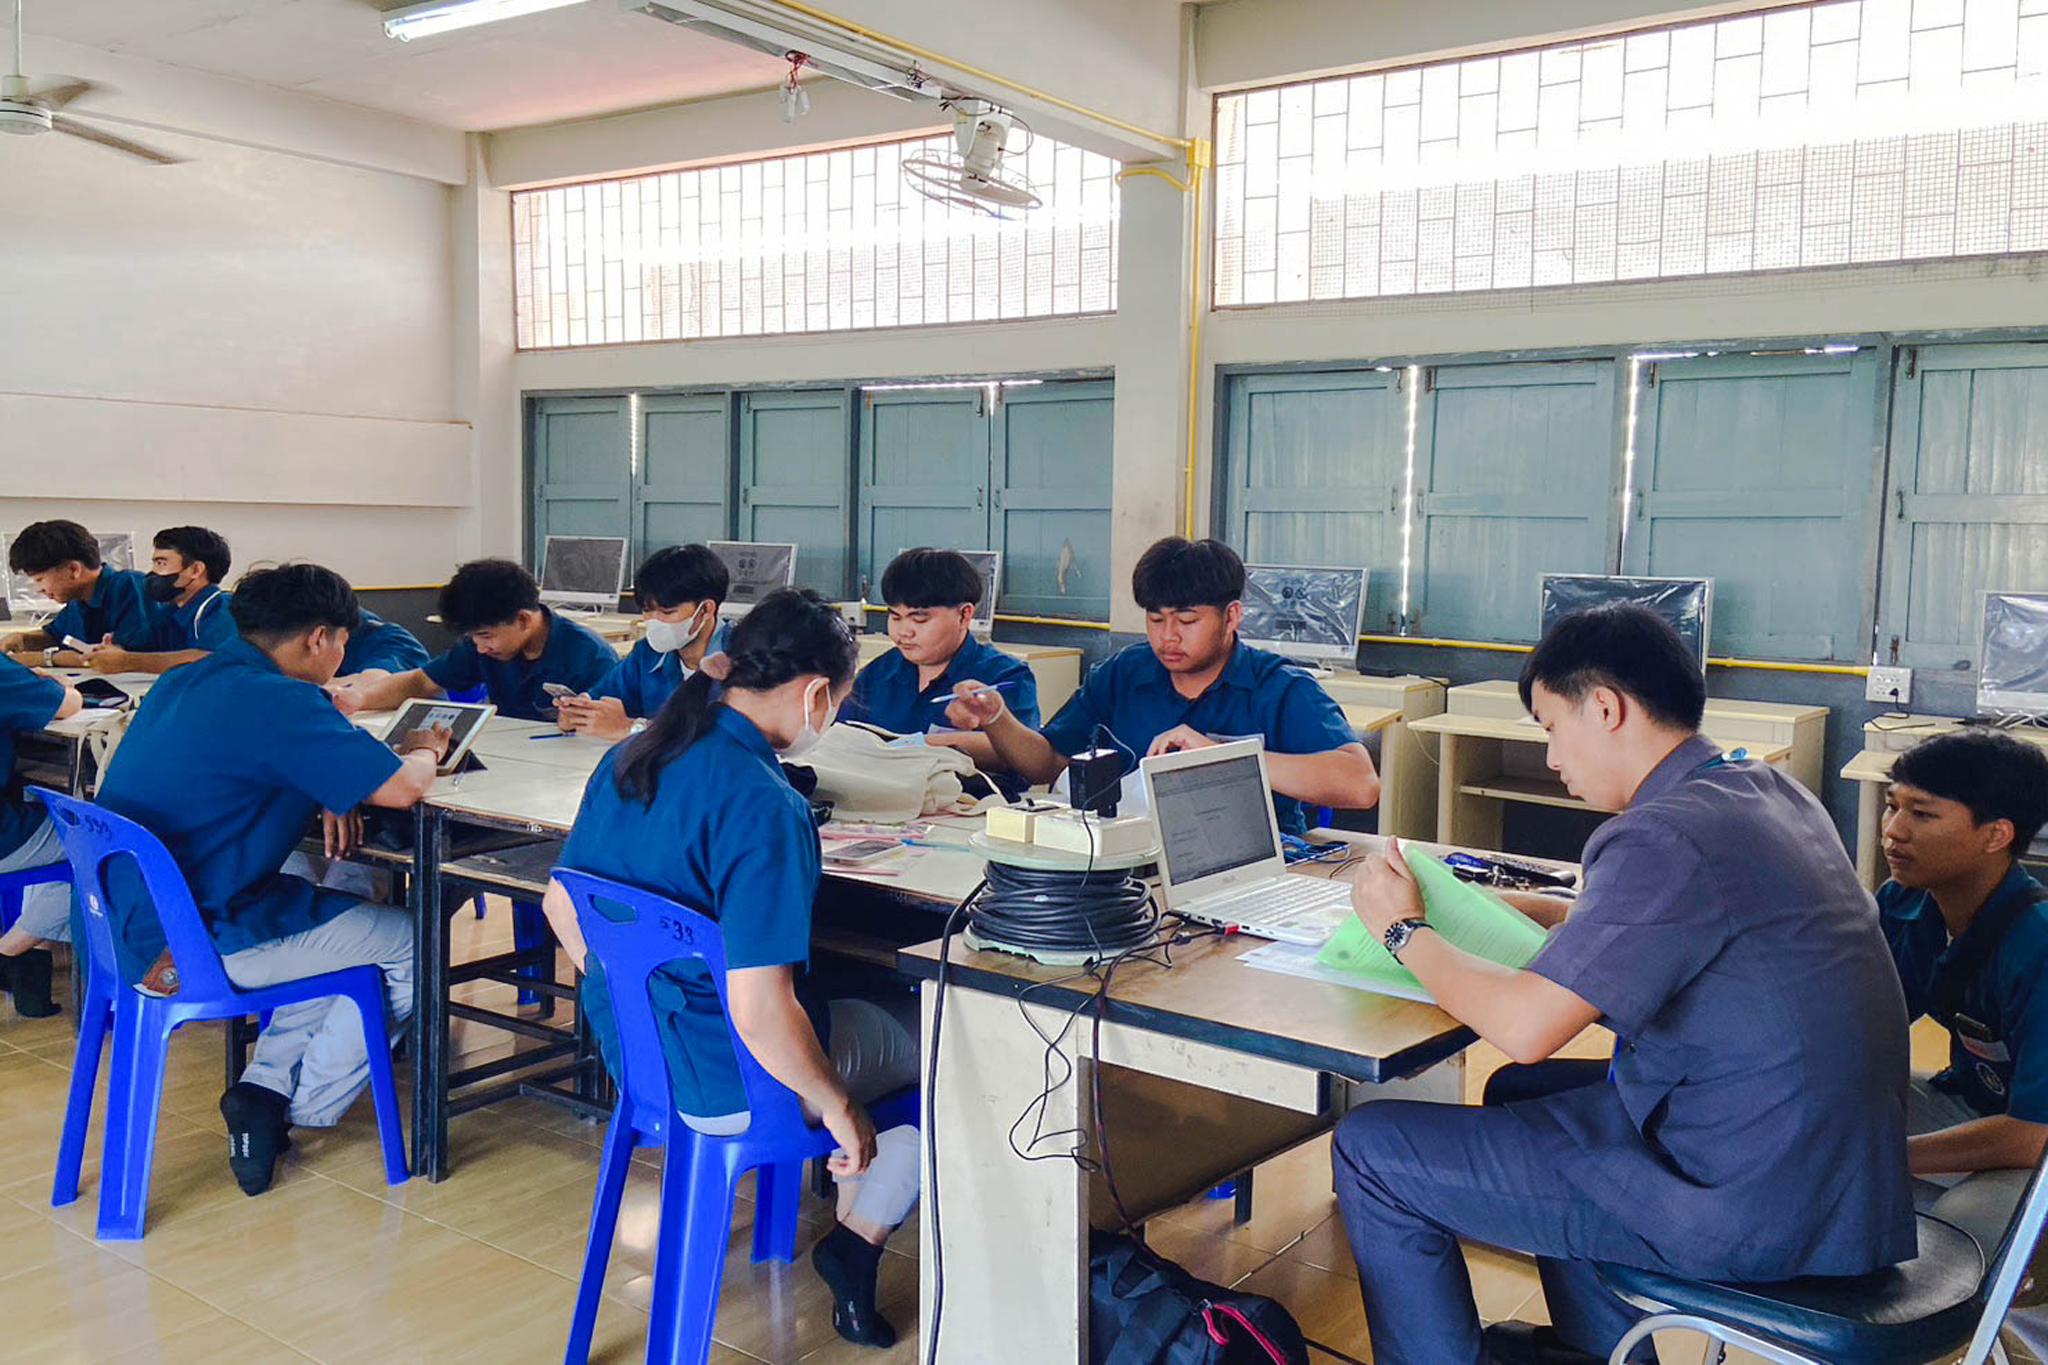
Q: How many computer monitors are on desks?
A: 7